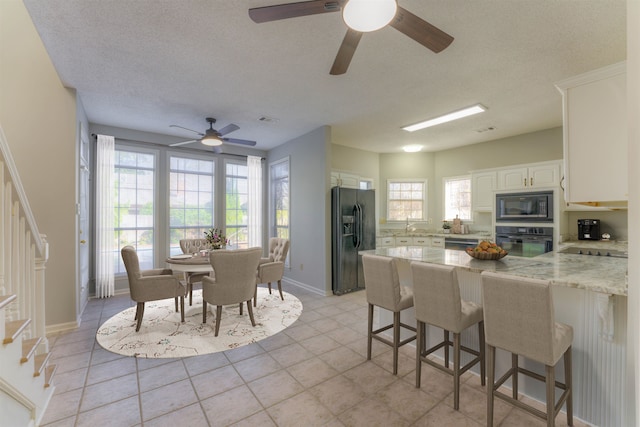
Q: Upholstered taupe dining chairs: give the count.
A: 4